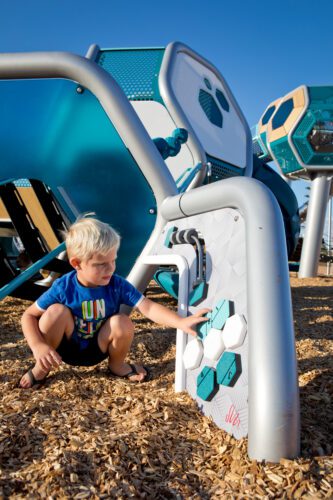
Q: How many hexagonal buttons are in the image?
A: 7